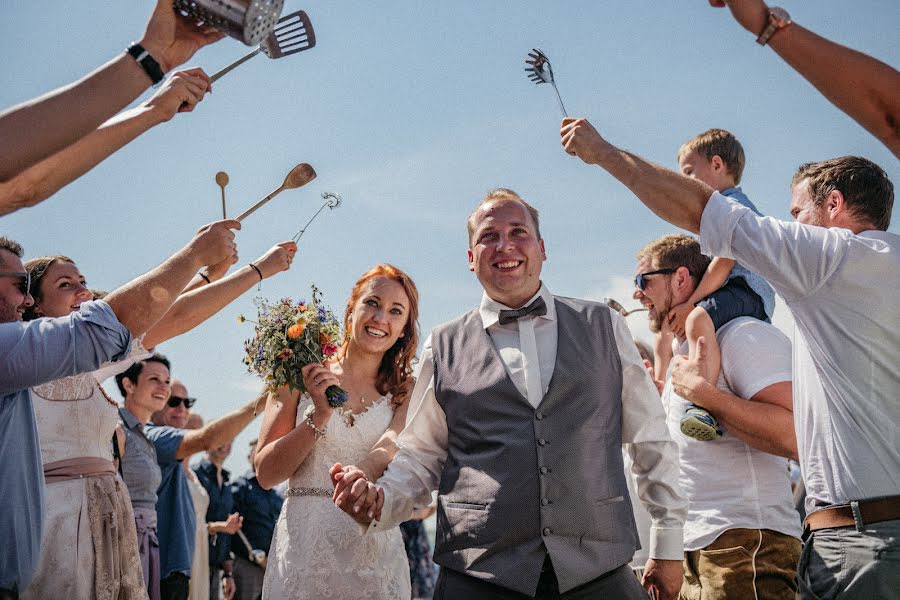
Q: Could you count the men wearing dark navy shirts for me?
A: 2